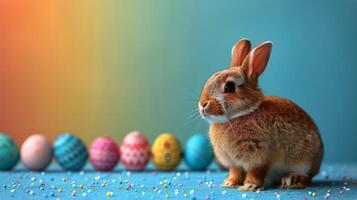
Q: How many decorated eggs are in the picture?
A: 7